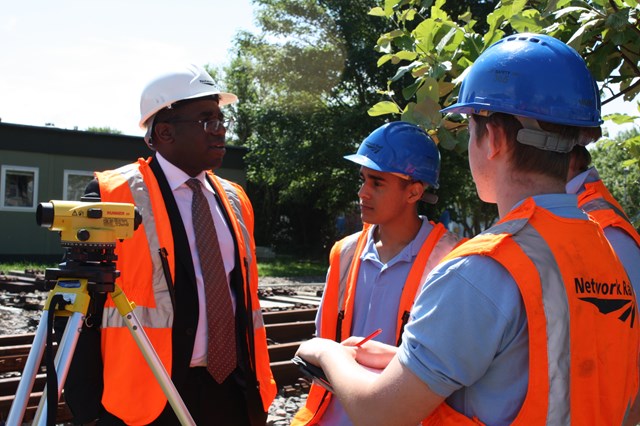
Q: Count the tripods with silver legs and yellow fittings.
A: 1